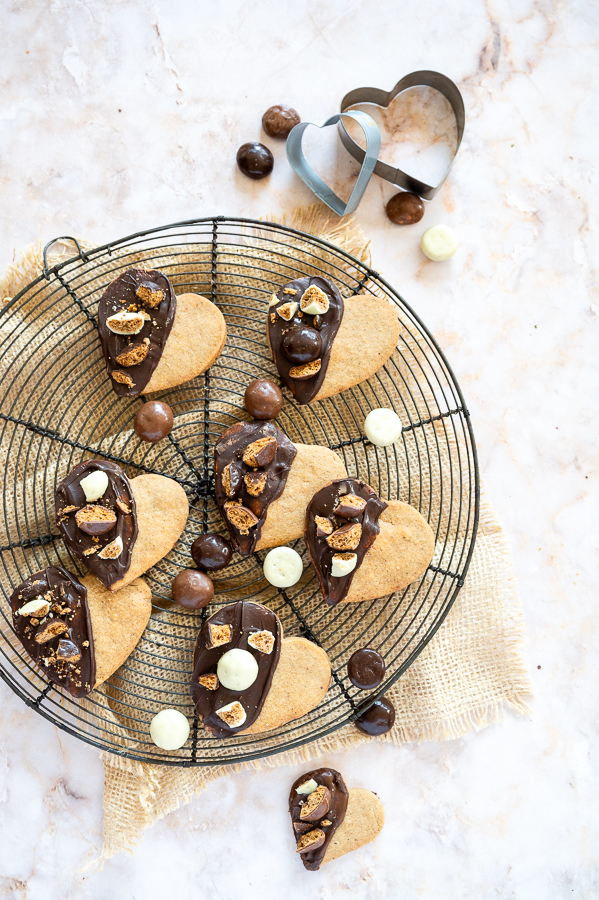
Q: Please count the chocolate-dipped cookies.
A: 8